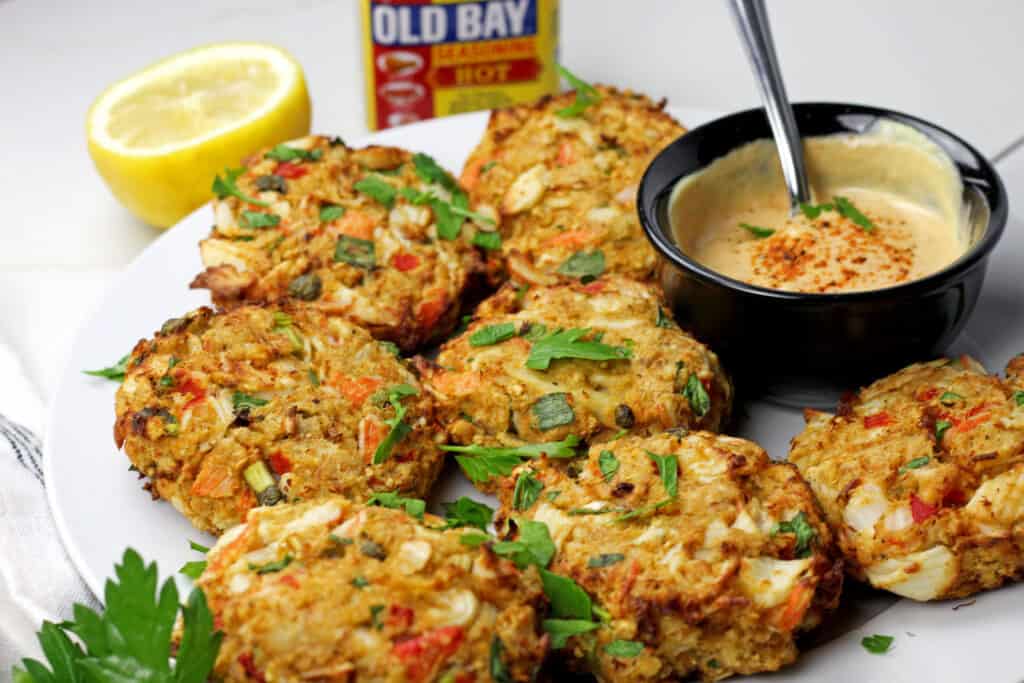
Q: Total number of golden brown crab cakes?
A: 7